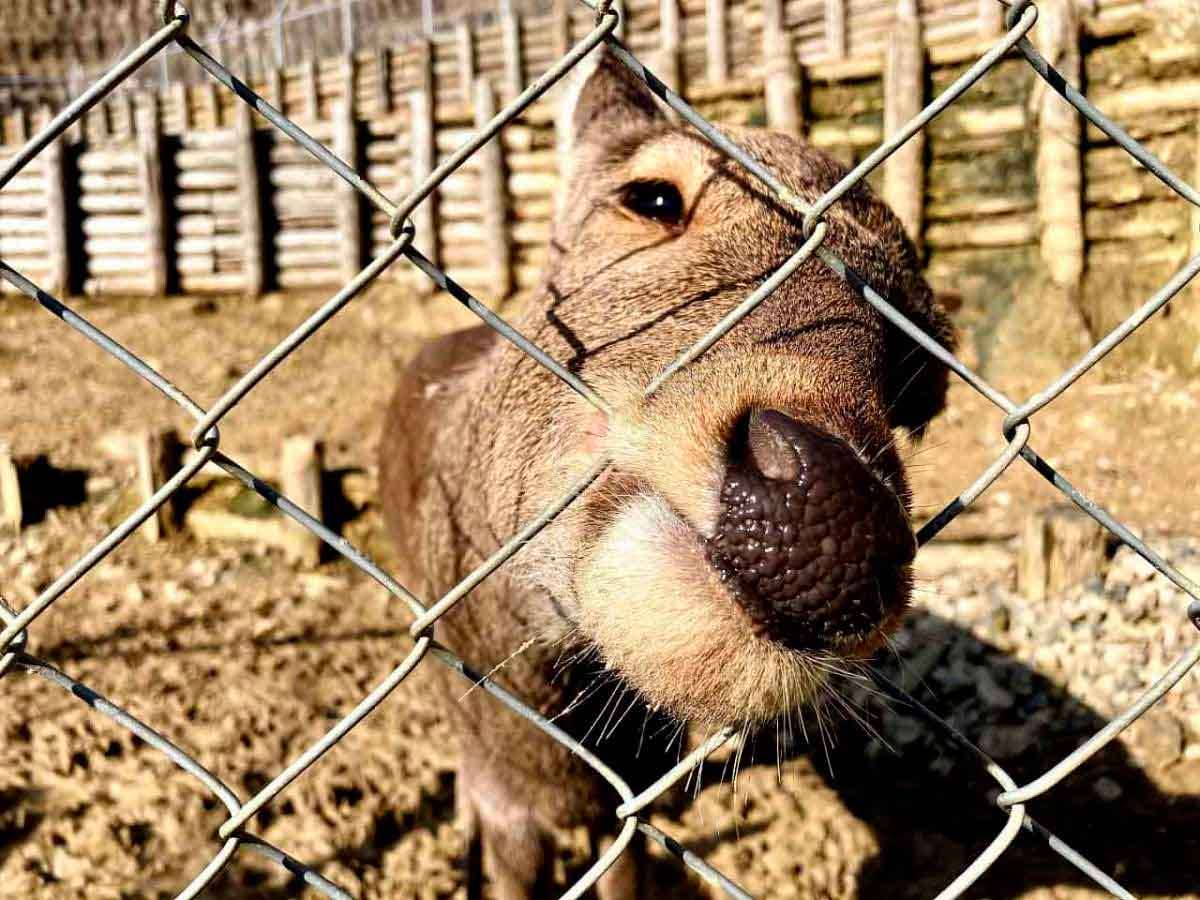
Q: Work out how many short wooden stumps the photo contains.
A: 4